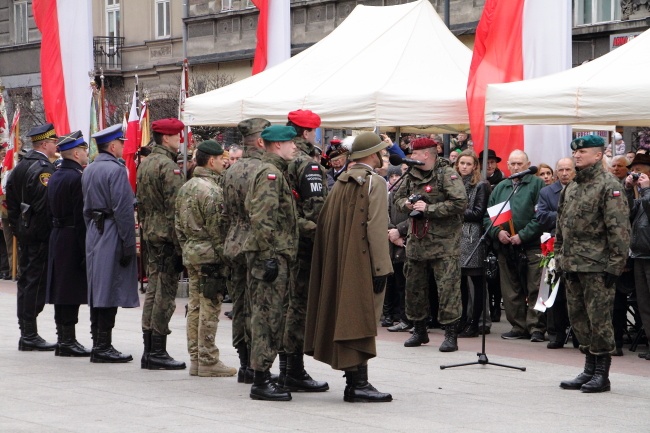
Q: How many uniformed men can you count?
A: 11